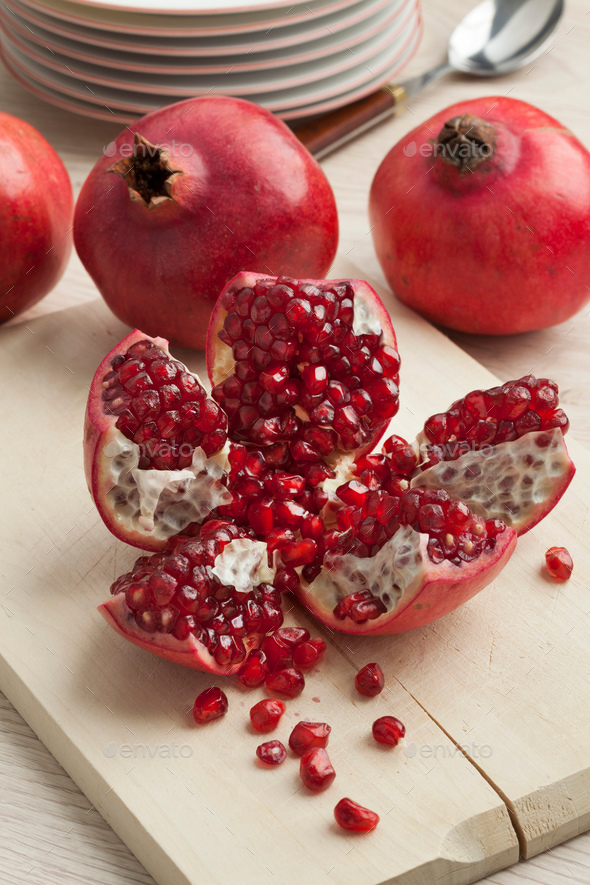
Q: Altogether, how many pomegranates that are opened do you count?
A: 1